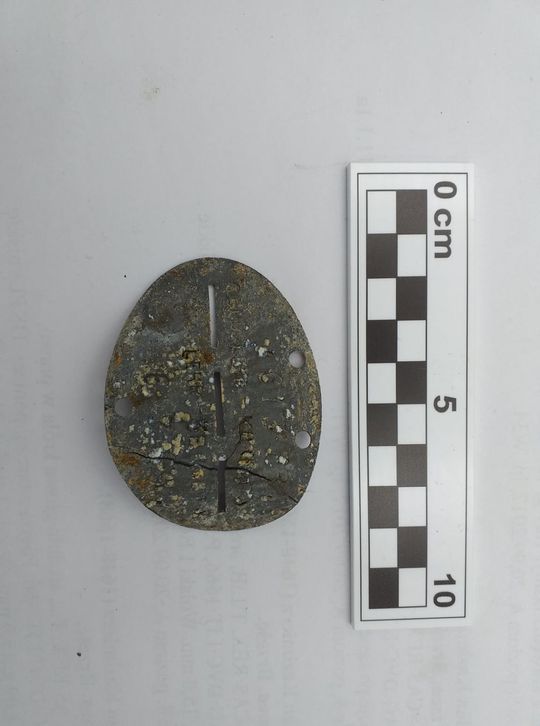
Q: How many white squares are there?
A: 10